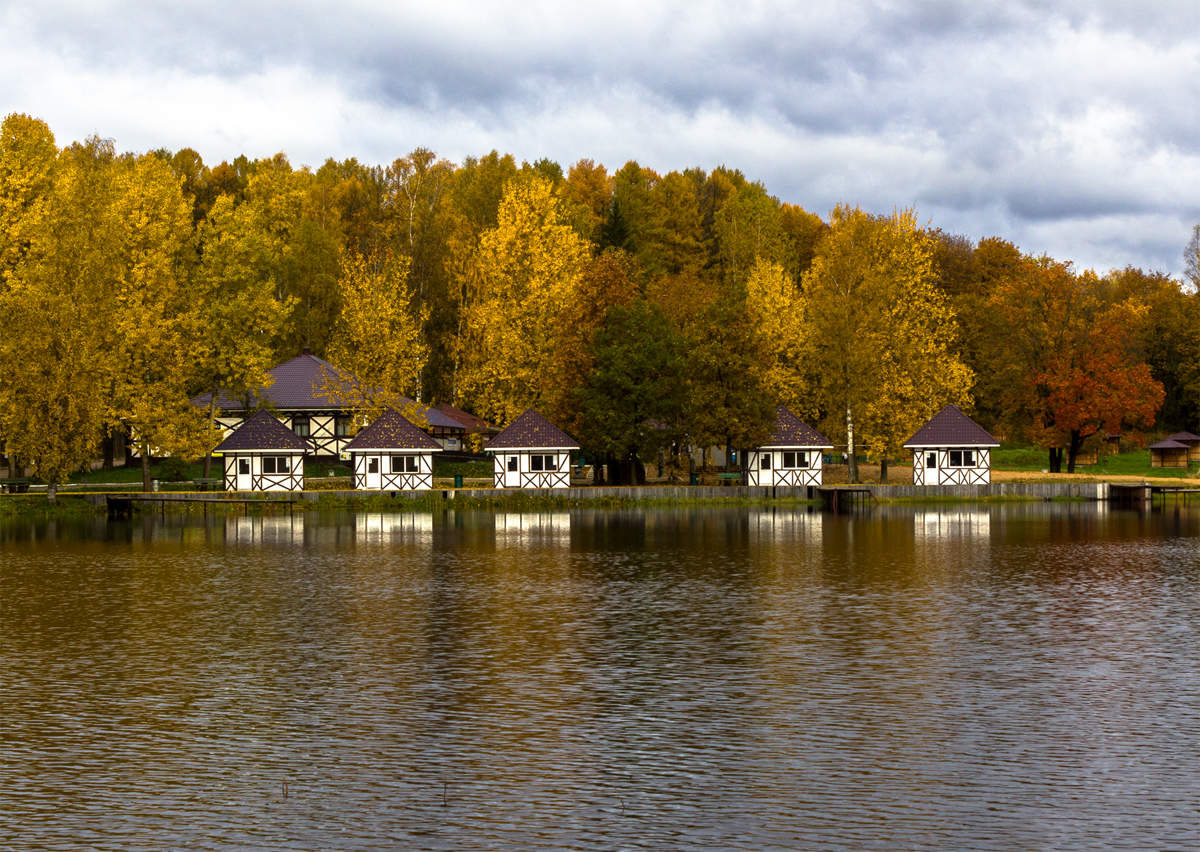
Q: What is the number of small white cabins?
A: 5